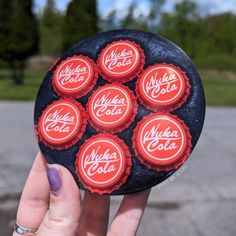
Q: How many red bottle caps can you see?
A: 7